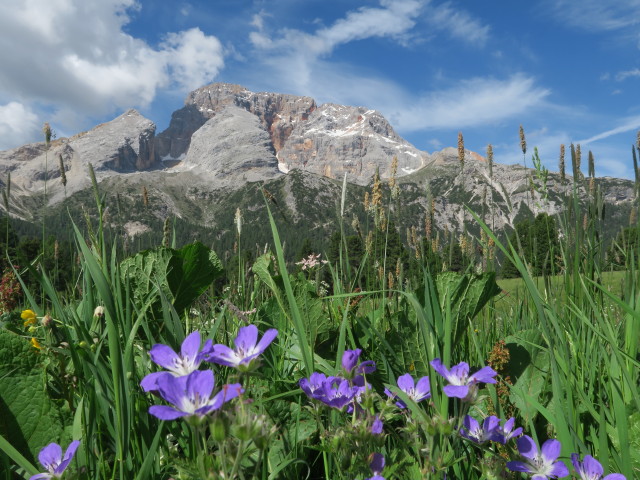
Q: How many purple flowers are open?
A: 12